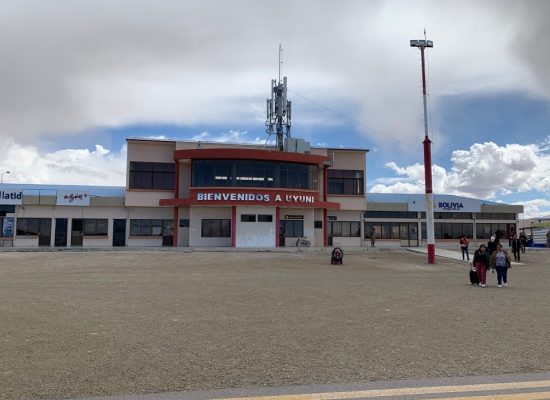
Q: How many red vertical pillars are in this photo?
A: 4